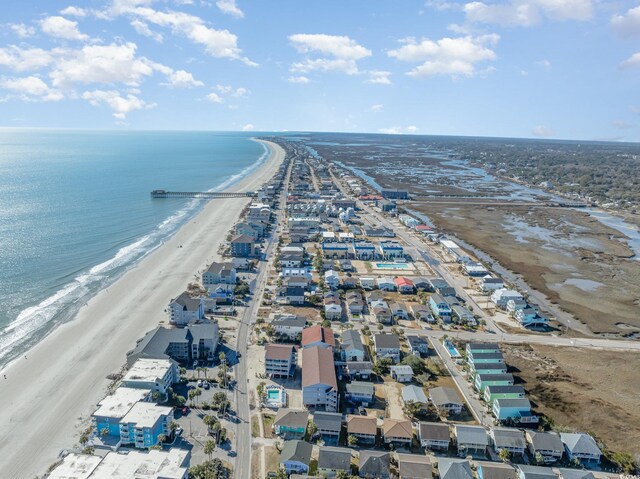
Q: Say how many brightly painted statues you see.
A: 0